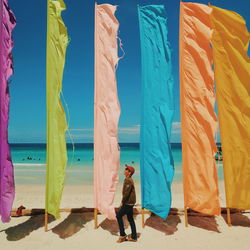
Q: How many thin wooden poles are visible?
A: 5